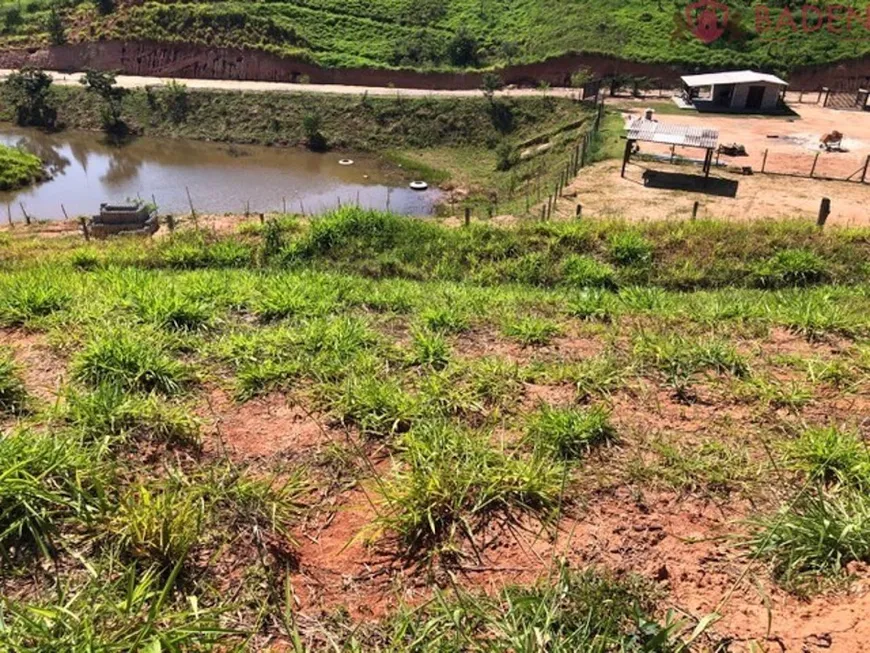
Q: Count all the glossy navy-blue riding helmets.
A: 0